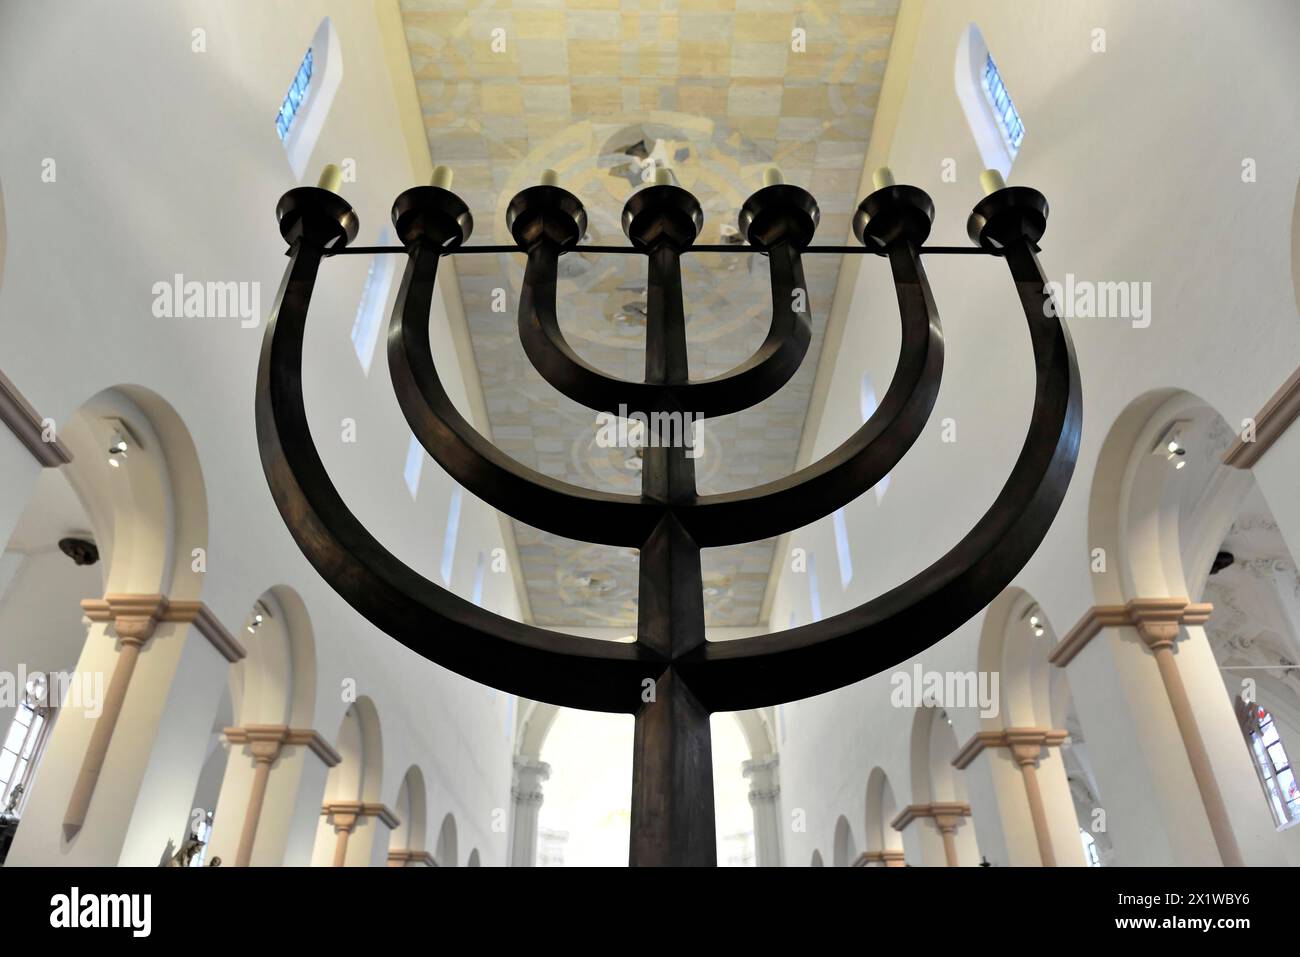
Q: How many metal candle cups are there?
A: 7